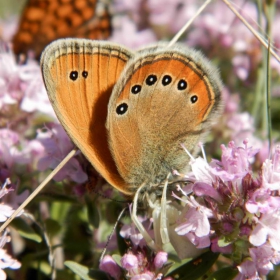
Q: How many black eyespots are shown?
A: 8